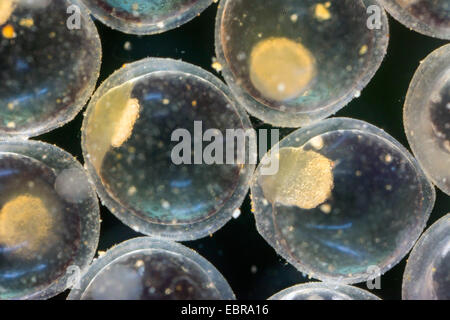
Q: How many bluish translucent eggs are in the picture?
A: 11